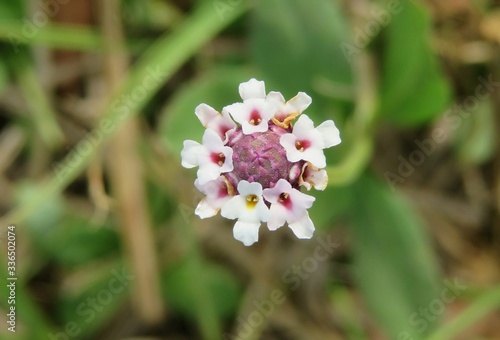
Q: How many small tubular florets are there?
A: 9